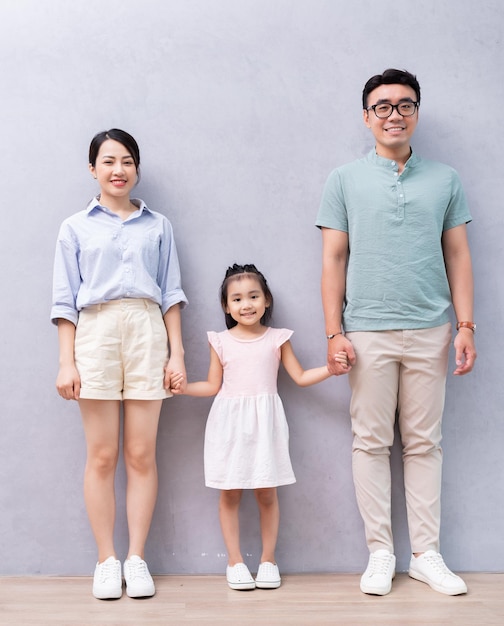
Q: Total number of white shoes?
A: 6